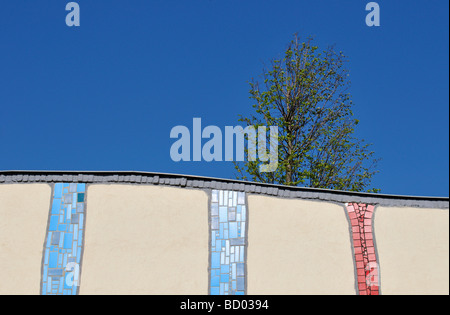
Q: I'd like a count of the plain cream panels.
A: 4